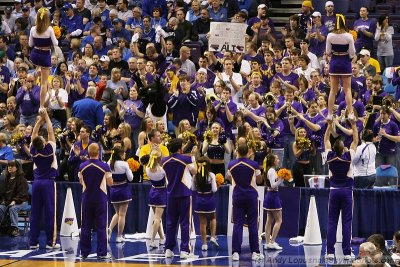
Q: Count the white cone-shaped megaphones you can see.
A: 5